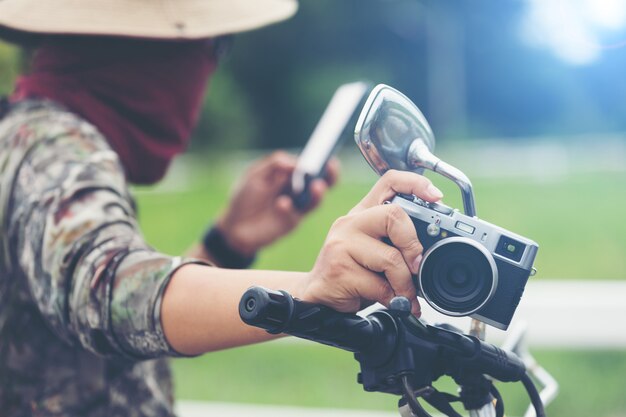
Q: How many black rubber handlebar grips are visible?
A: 1